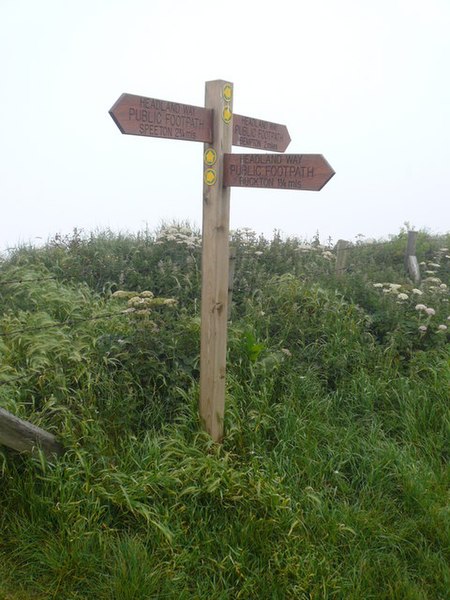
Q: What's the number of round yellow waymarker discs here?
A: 4